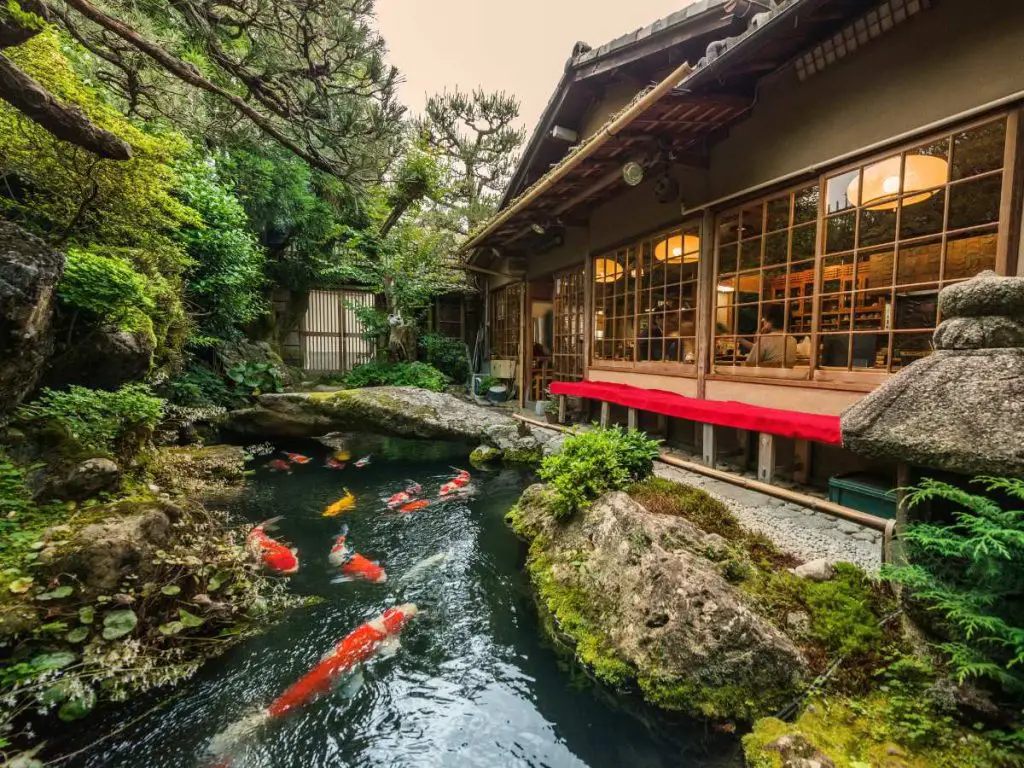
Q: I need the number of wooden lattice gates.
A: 1